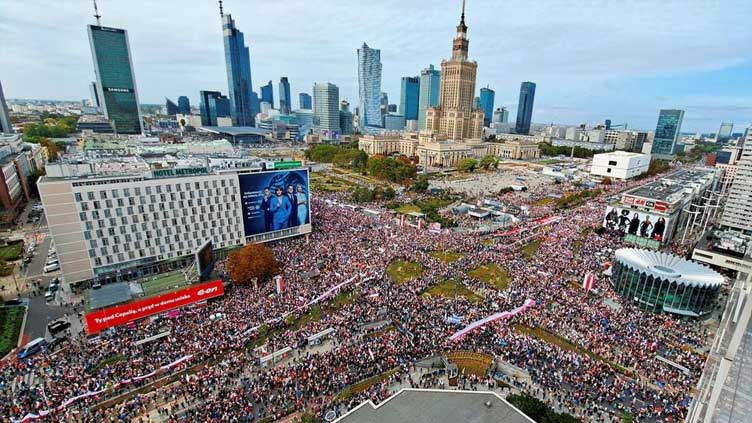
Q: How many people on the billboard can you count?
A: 4